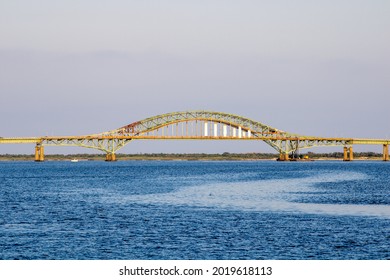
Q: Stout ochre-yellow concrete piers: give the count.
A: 5